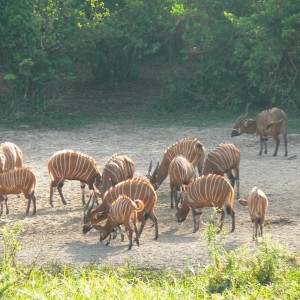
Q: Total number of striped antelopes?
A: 12